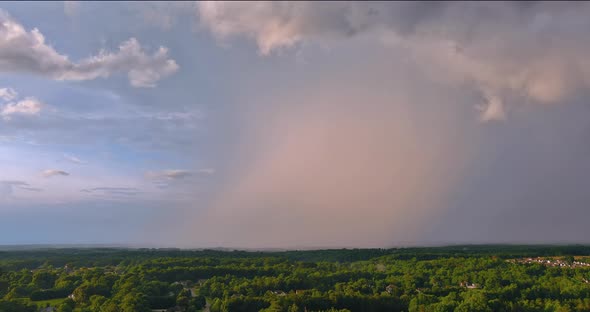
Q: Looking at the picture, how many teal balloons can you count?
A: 0